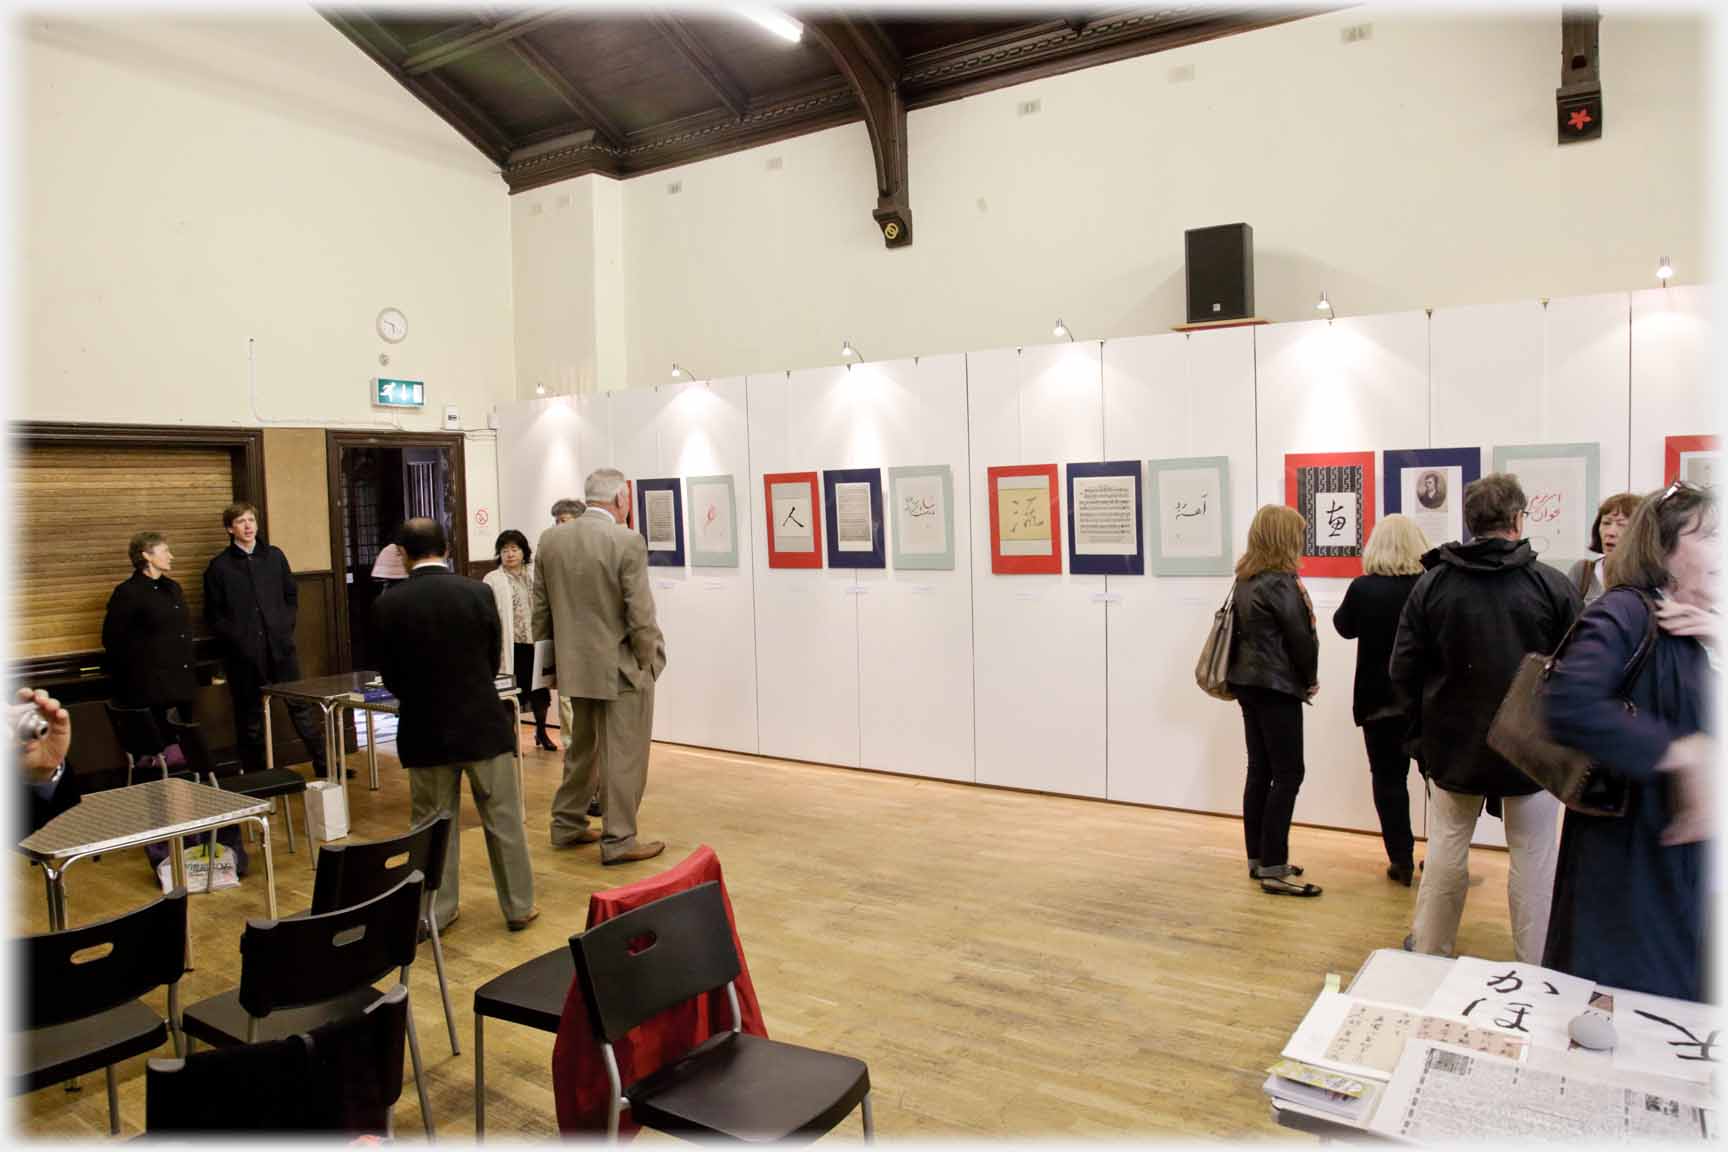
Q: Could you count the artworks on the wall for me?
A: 13